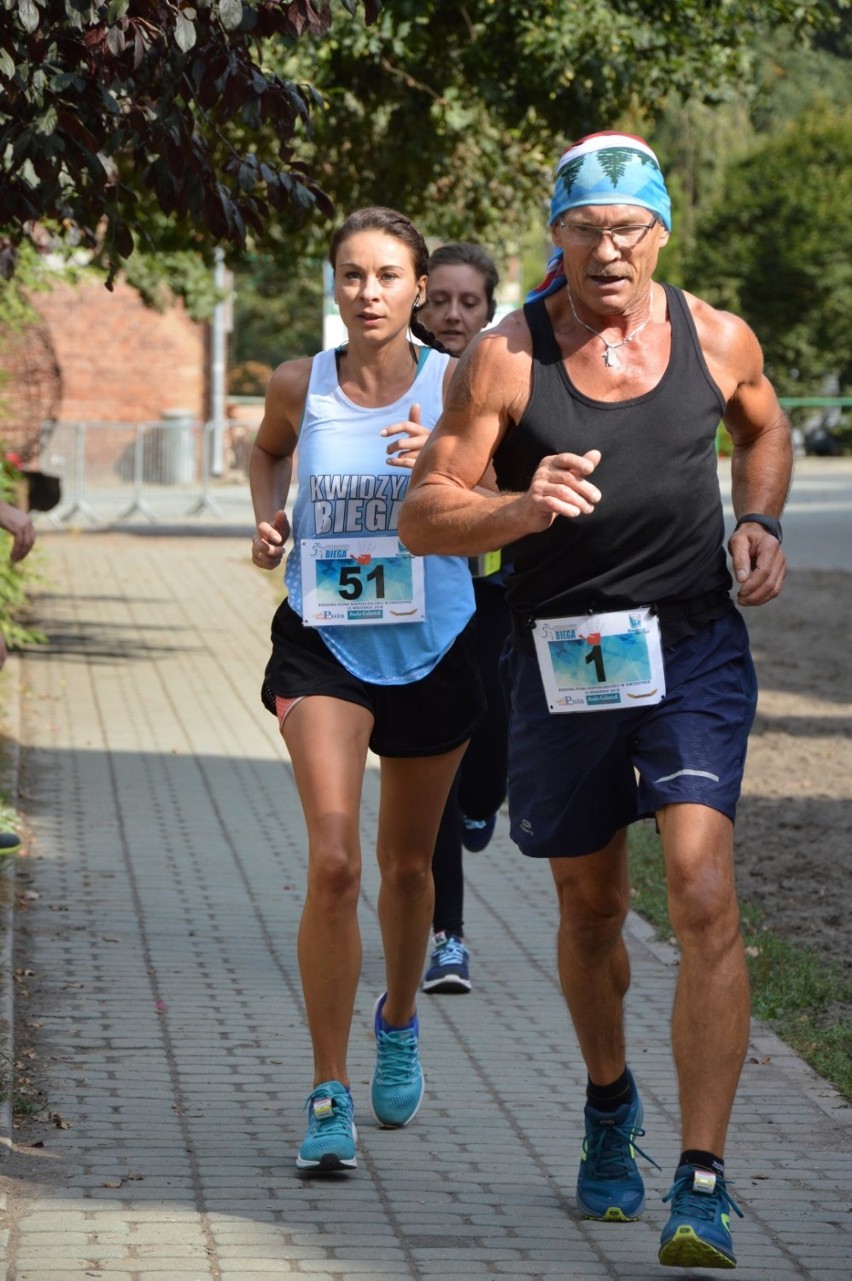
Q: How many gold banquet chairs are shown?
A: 0